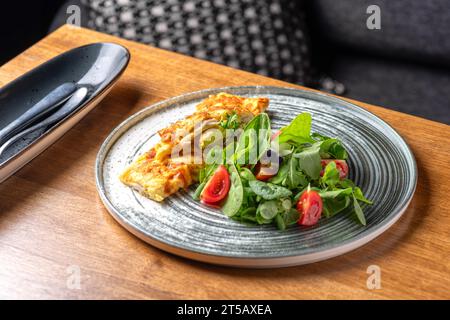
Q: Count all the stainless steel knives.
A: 1